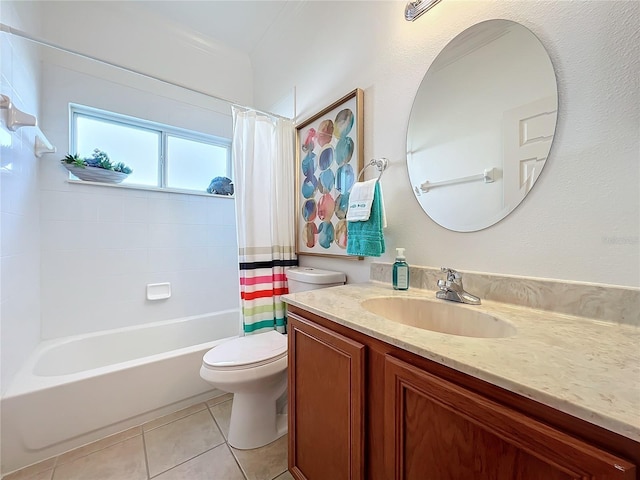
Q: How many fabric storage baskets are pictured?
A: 0